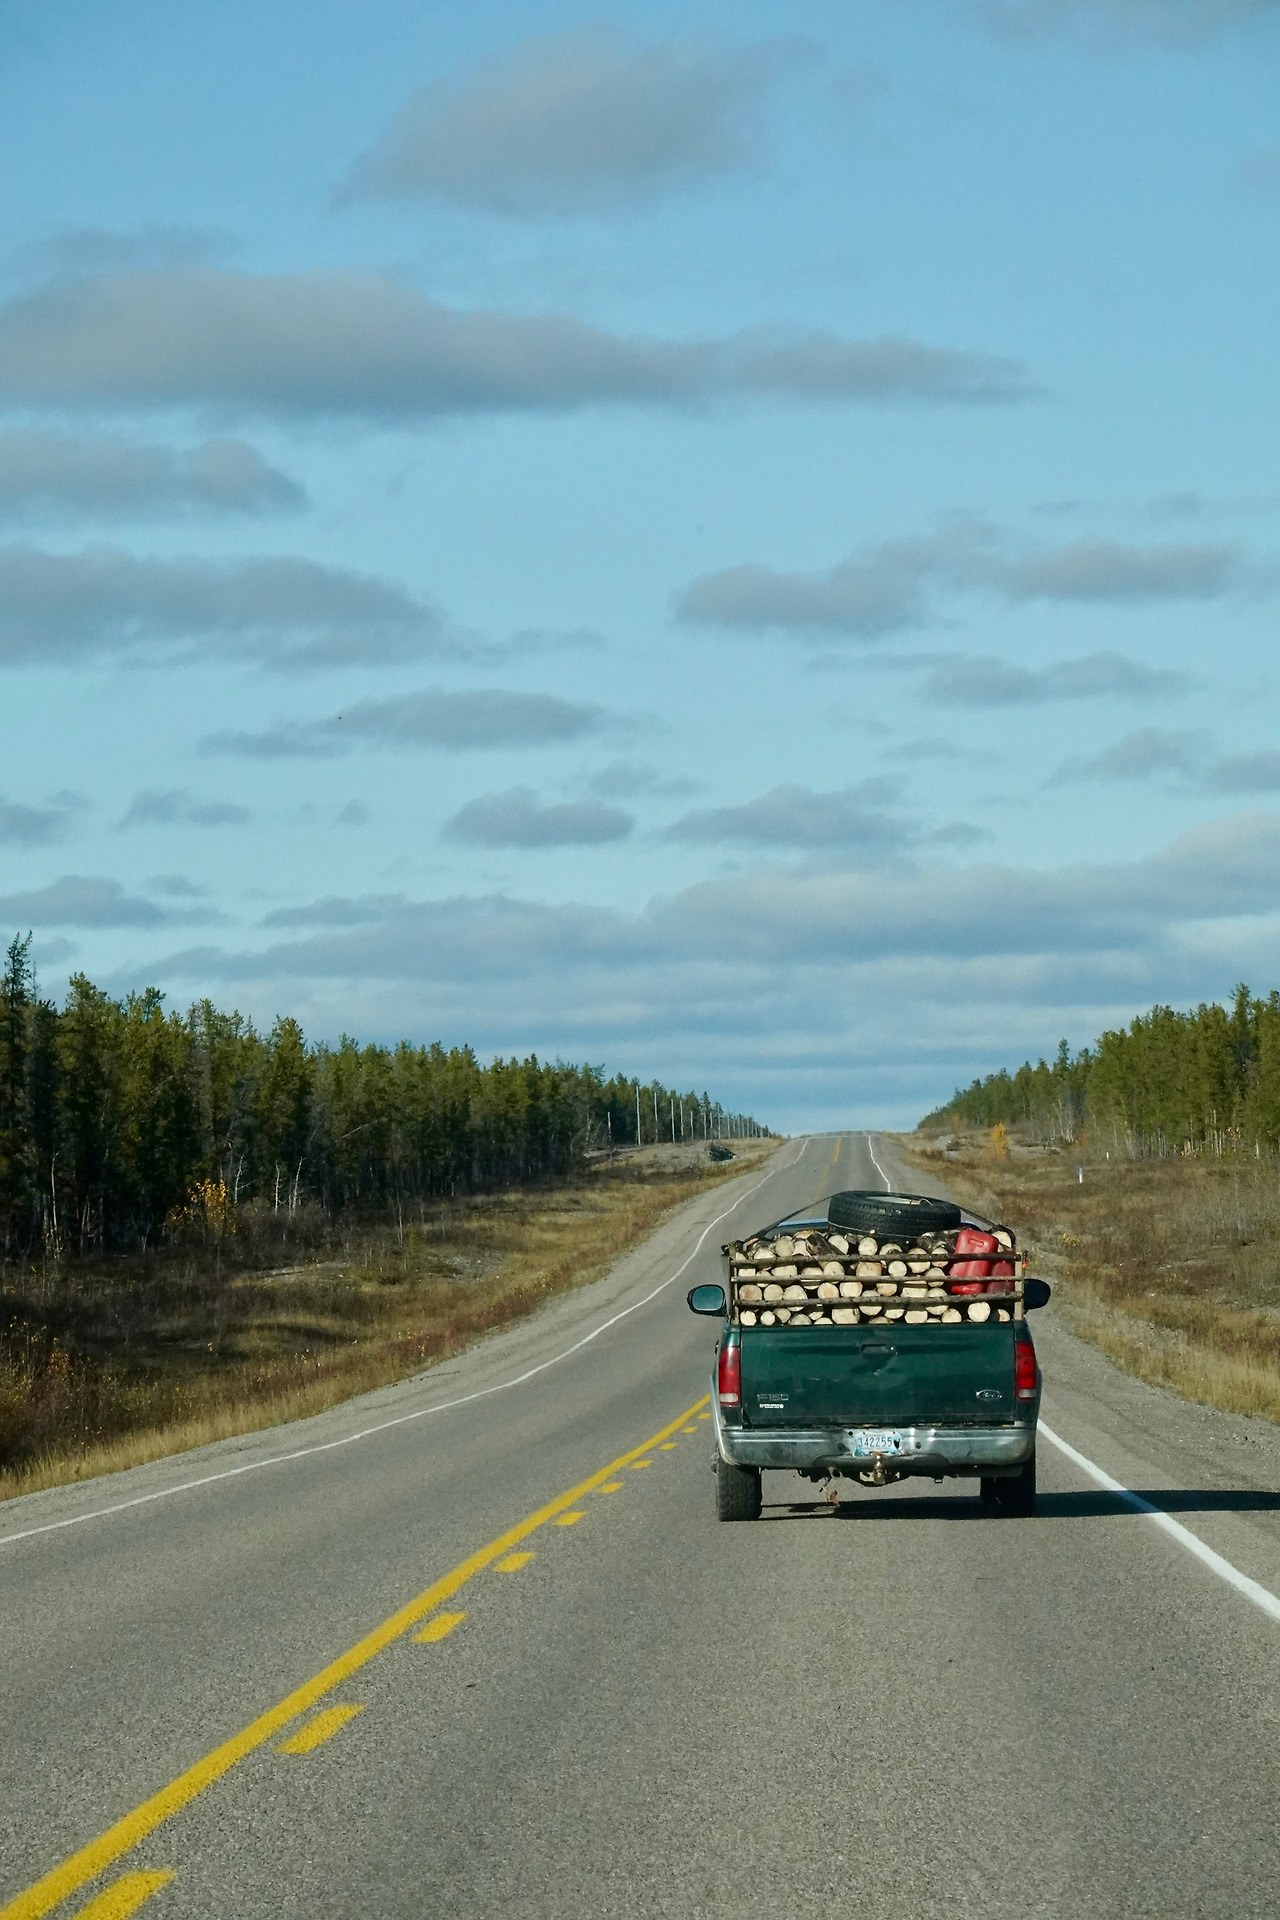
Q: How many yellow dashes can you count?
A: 10